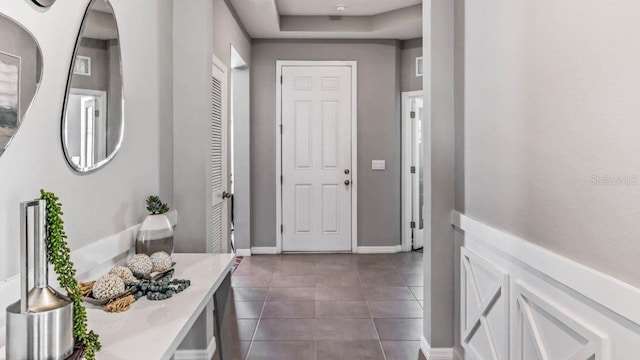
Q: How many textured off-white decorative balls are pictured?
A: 4